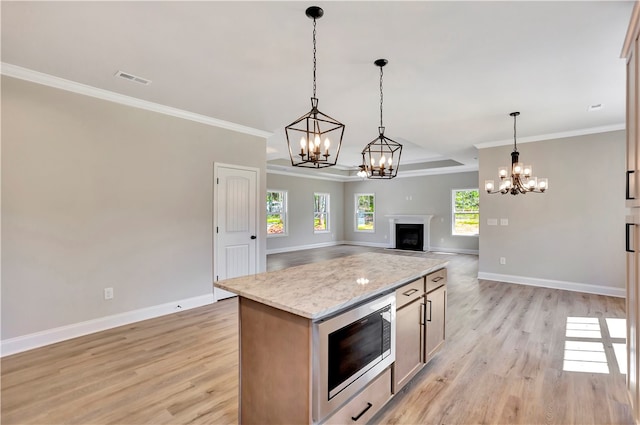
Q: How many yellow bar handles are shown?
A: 0